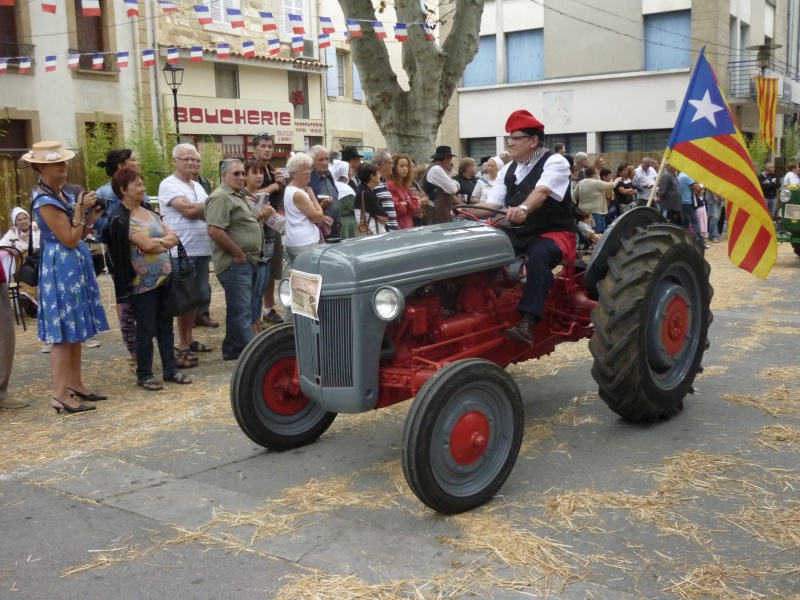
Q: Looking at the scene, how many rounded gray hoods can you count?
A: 1